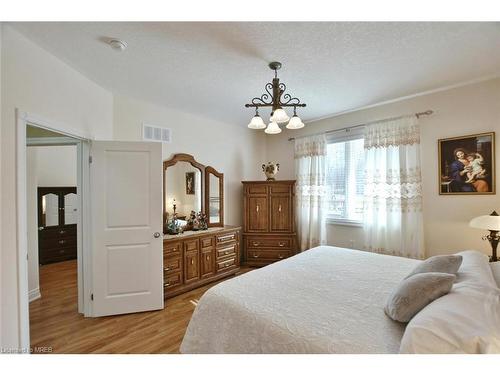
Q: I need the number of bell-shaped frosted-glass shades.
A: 4